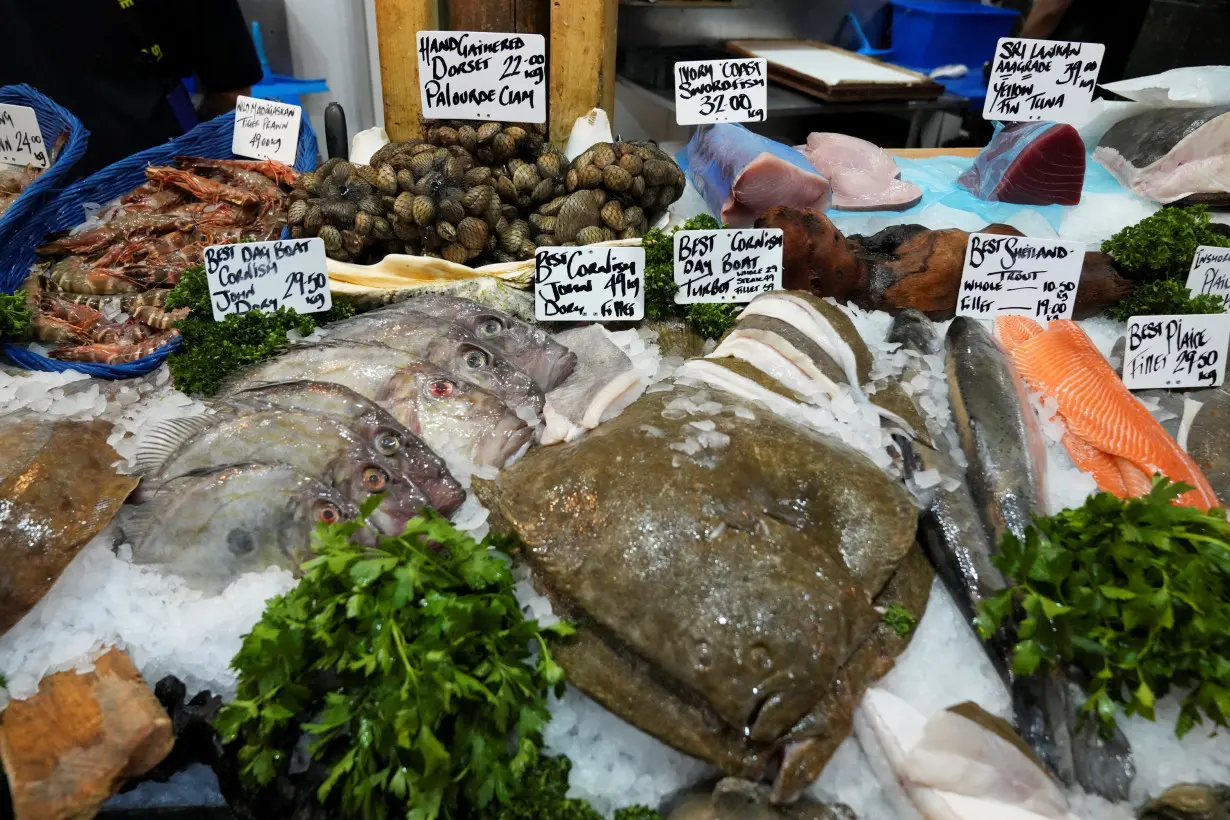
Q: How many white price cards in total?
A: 11